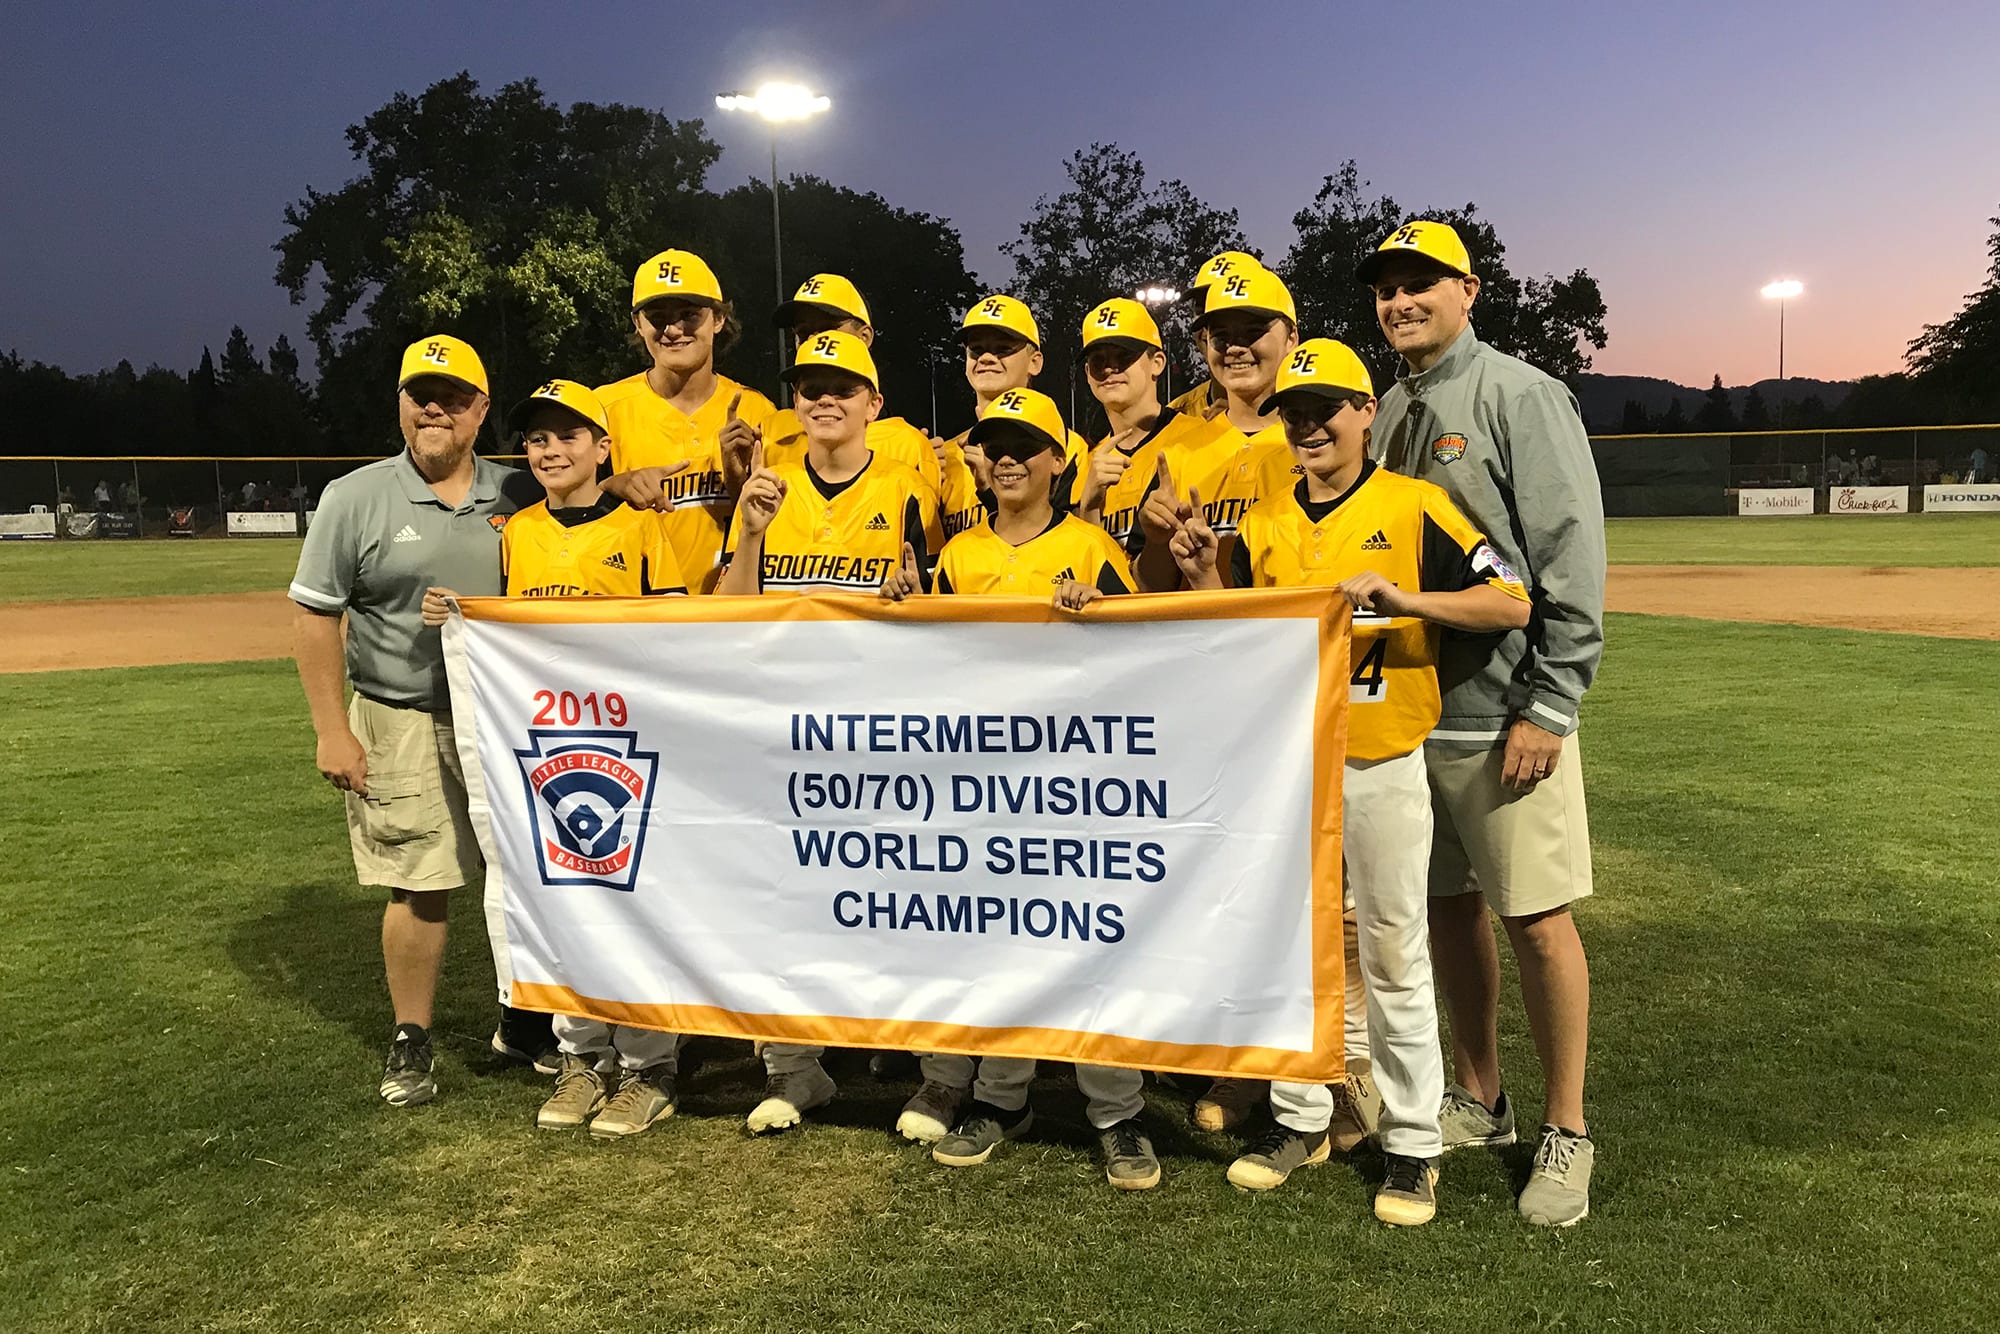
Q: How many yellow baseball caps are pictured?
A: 12